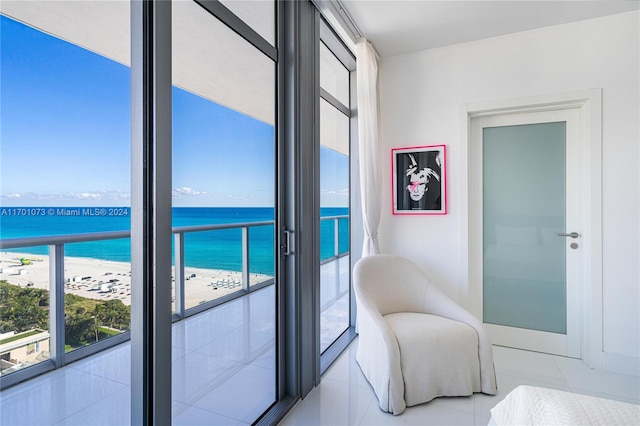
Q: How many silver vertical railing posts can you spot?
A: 4